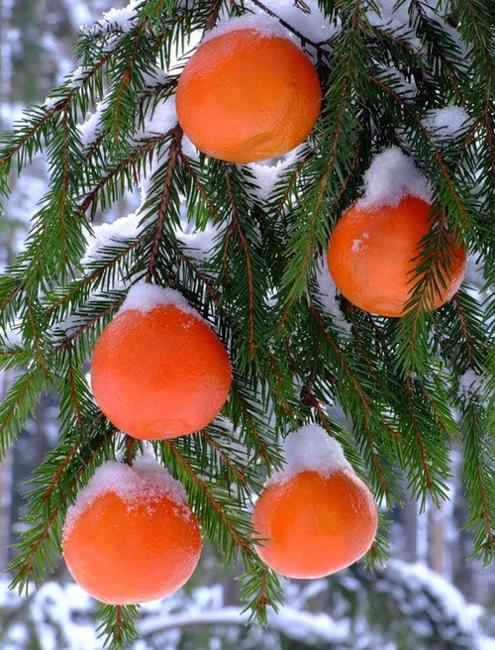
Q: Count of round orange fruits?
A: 5